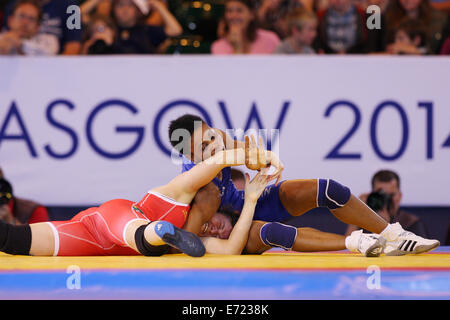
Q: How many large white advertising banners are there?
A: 1